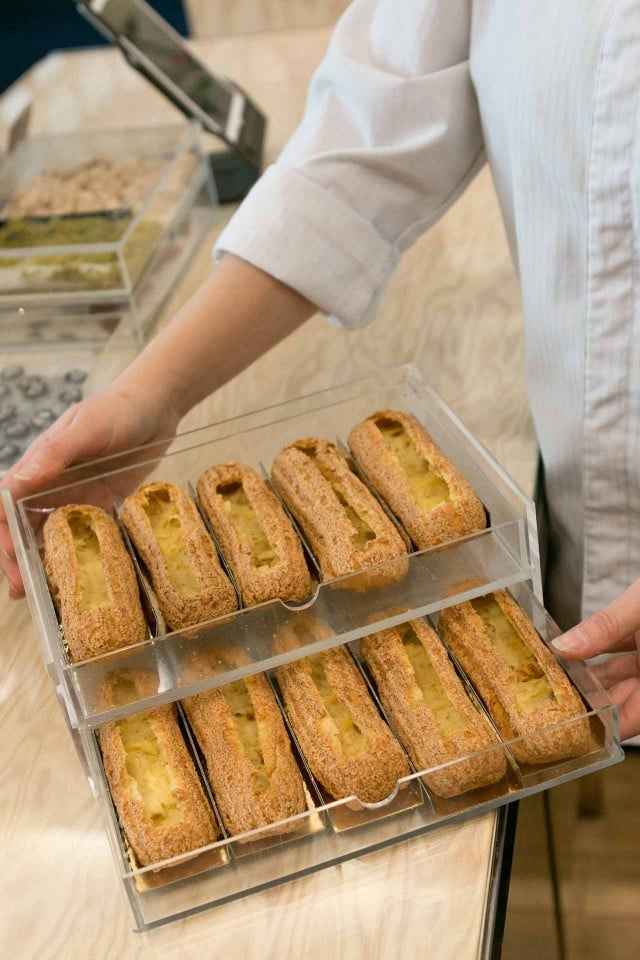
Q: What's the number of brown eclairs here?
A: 10